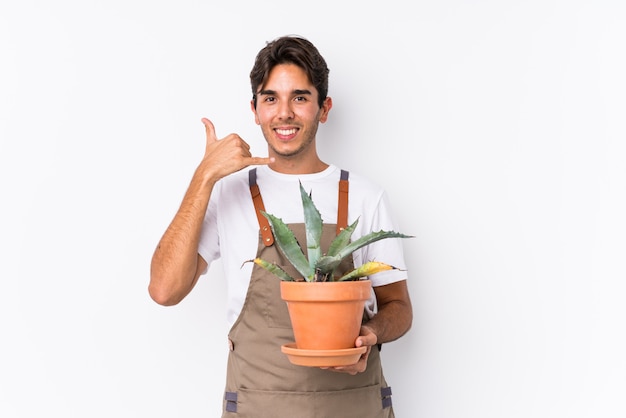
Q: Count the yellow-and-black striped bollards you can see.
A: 0